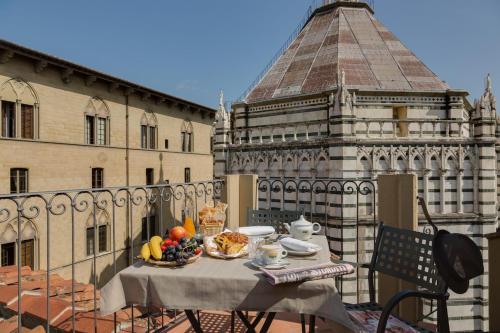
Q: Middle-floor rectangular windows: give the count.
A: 4